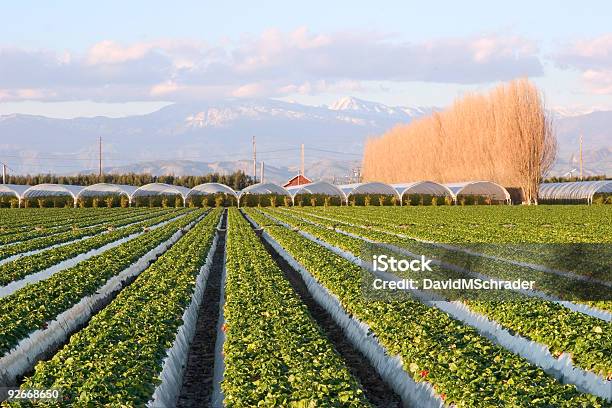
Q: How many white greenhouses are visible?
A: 11